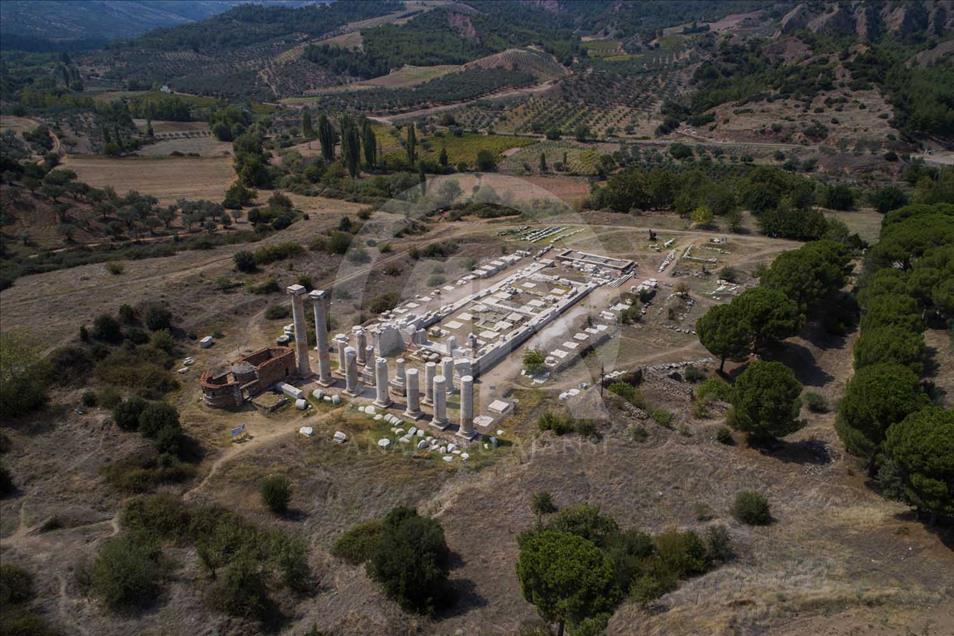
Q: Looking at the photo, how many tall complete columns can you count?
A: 2